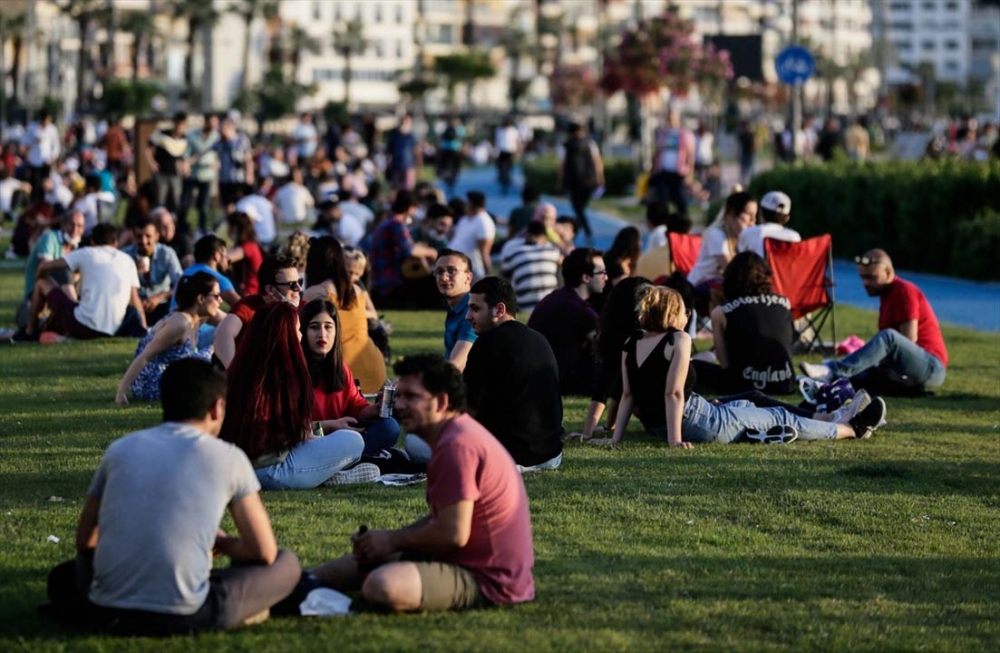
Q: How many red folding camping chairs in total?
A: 2